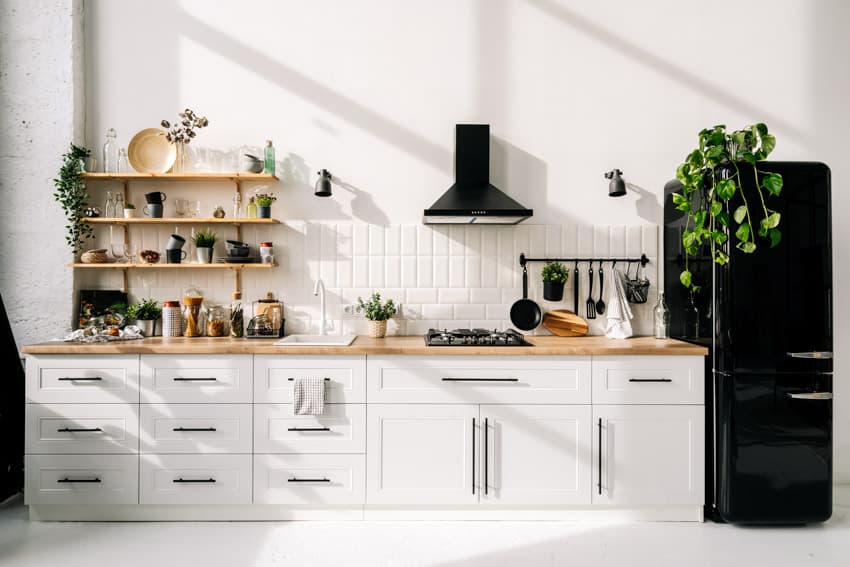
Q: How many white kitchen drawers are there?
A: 11